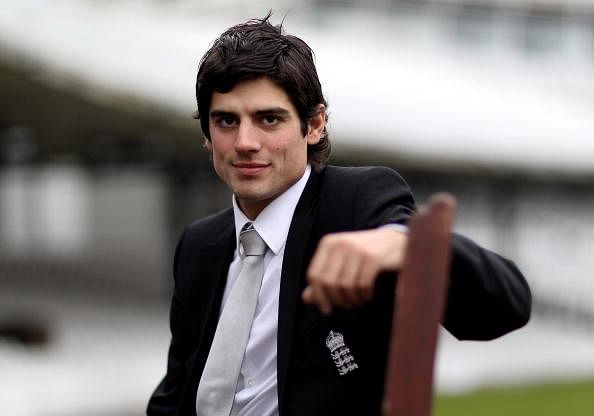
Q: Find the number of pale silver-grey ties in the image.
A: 1